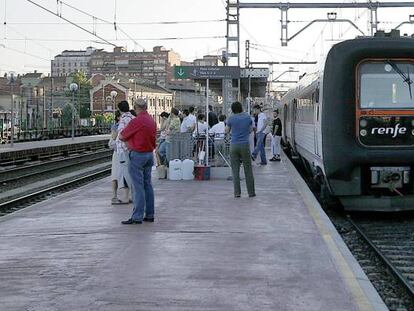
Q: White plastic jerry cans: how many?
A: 2